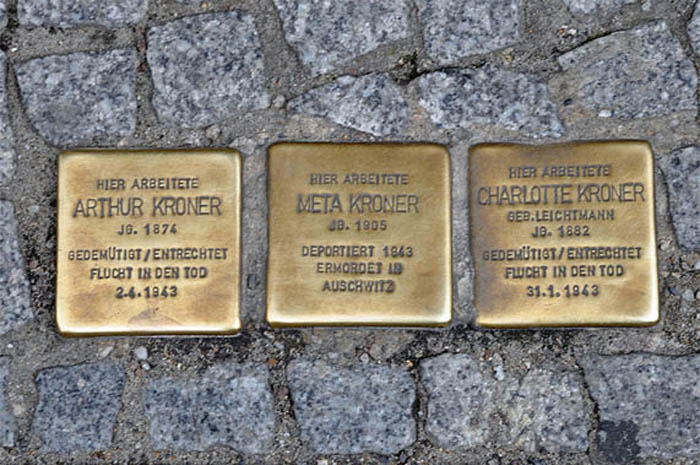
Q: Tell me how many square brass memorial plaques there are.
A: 3